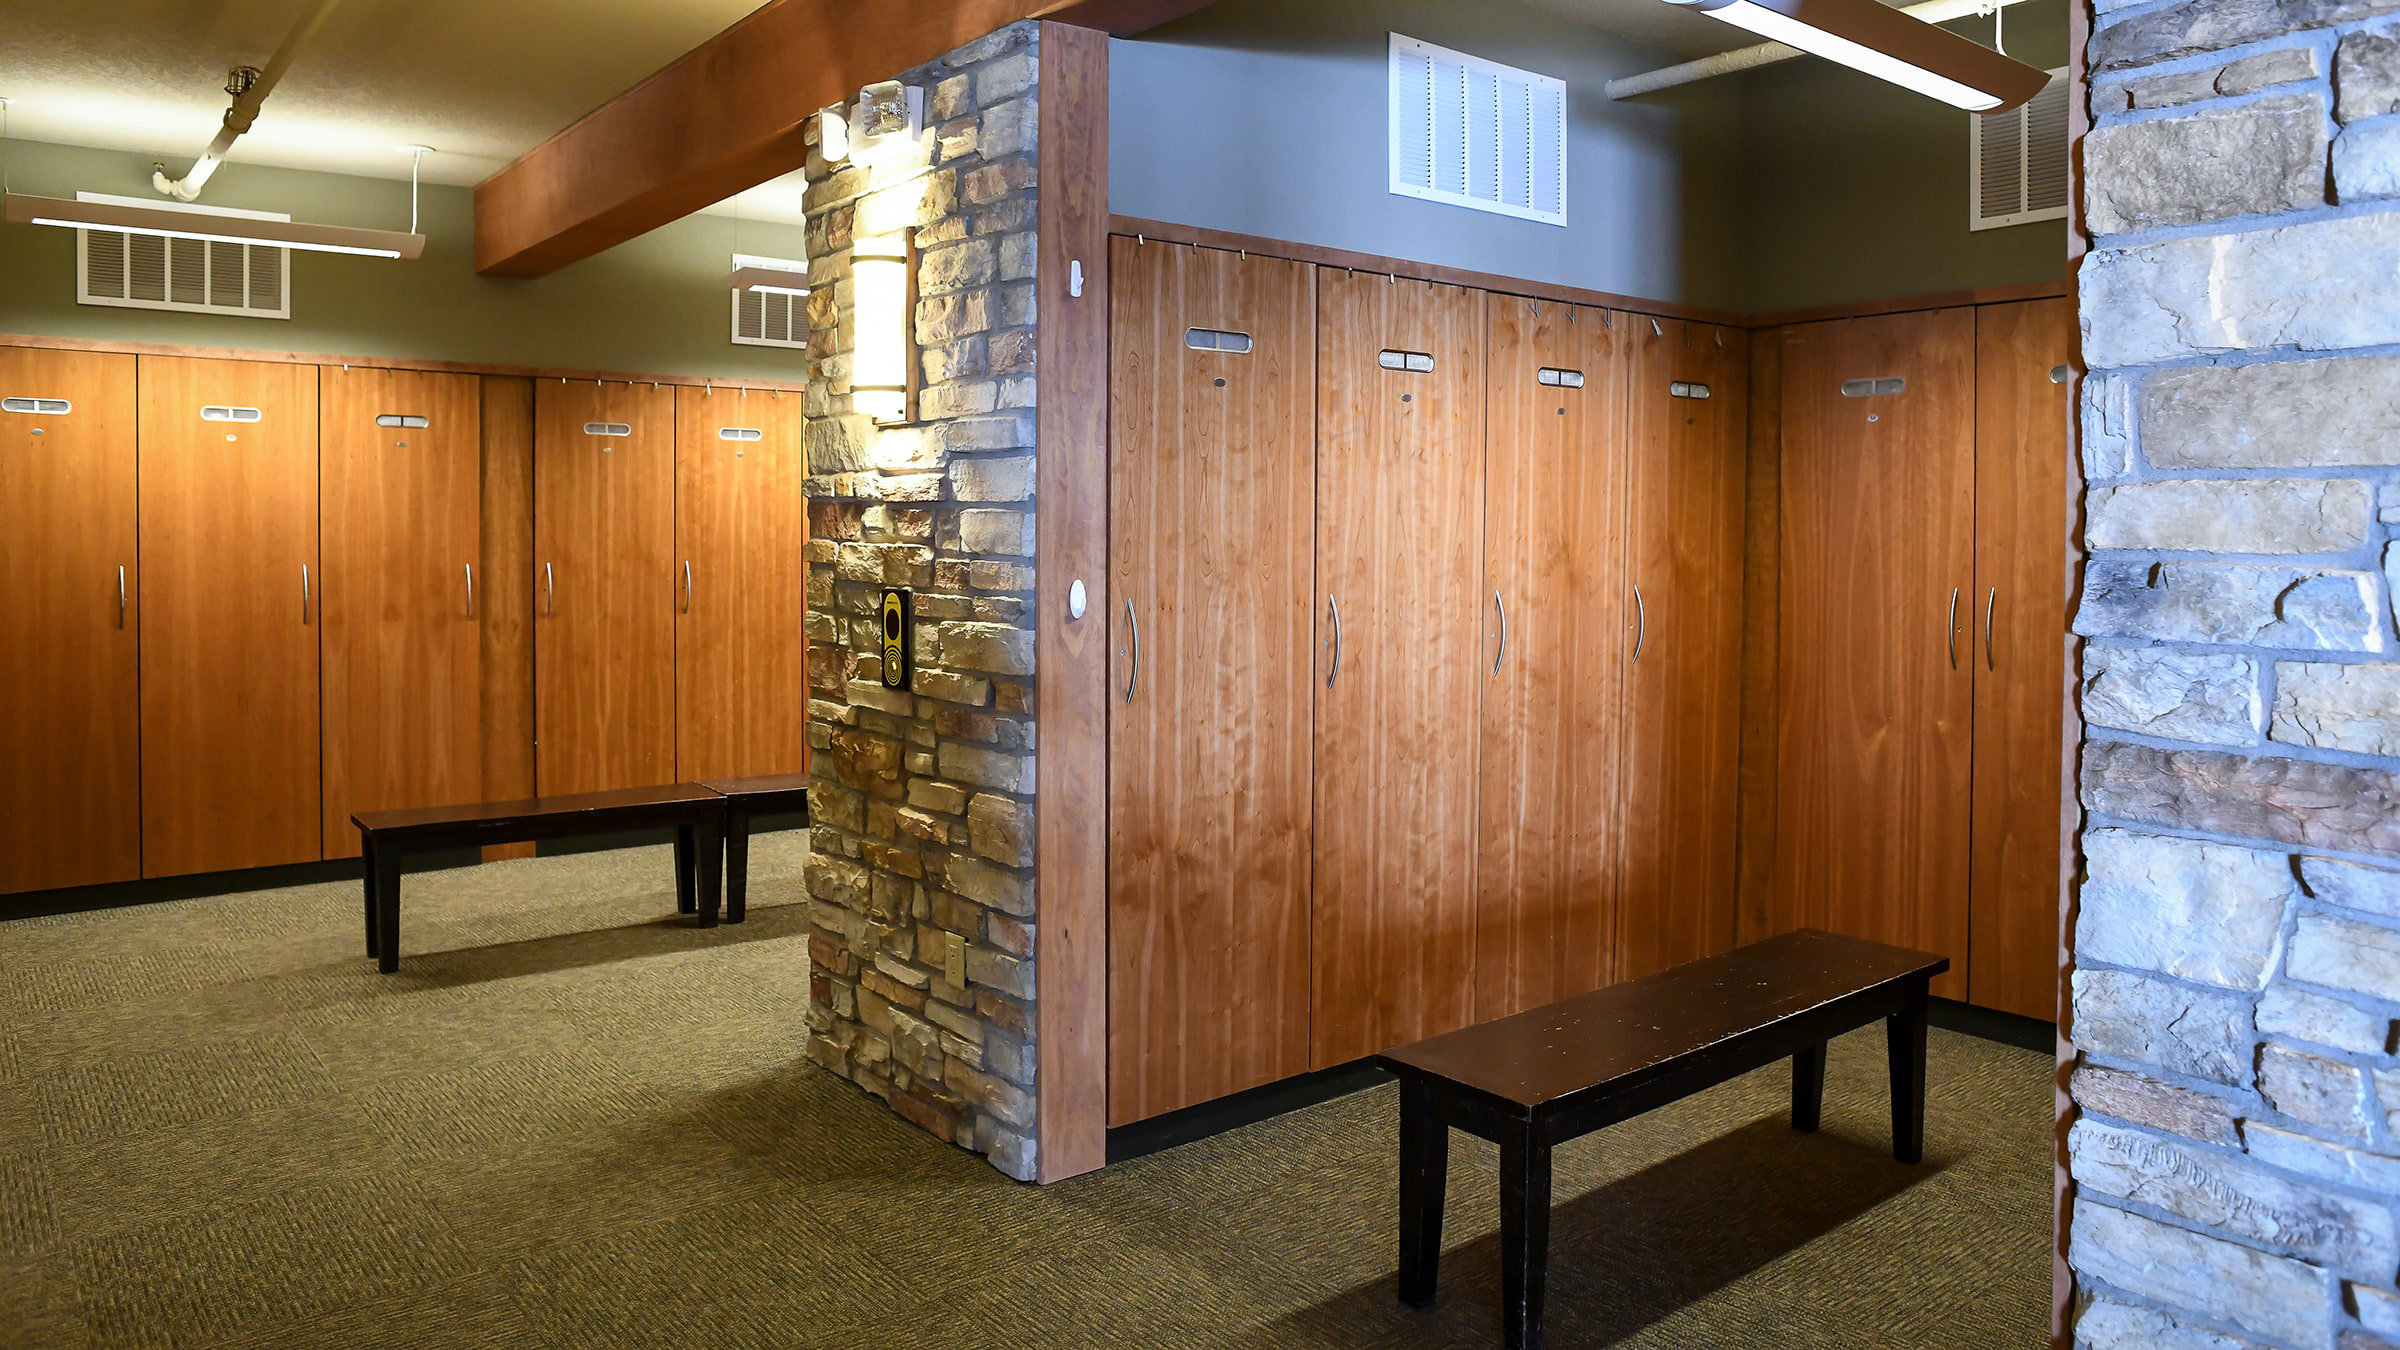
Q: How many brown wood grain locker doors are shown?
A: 11